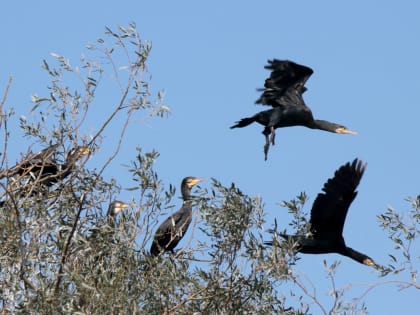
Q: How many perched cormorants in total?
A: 3